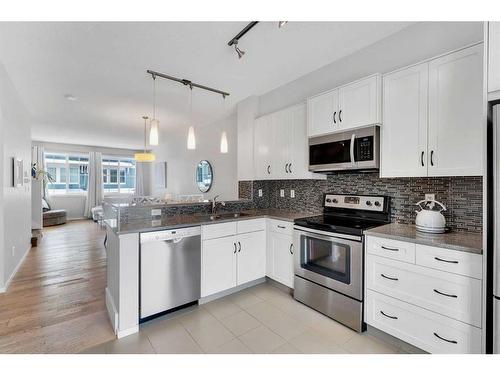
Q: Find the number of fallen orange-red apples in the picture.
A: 0